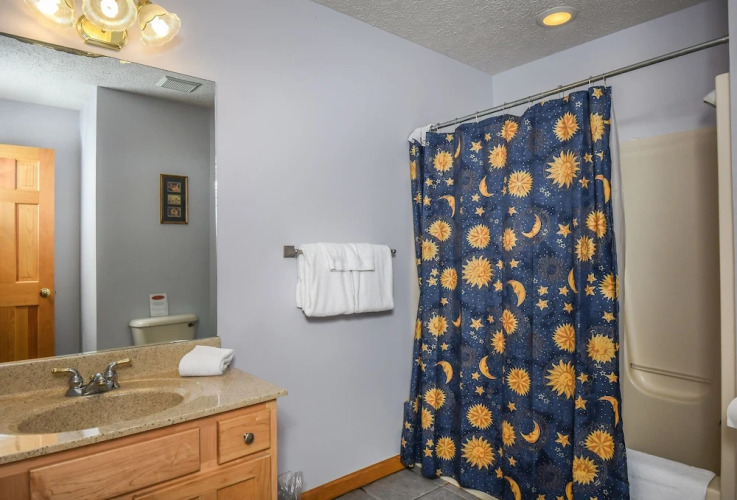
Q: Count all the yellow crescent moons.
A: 14